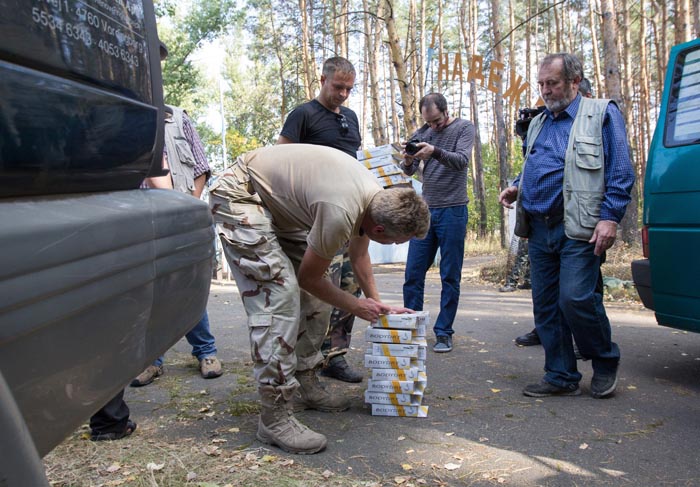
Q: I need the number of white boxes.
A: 12